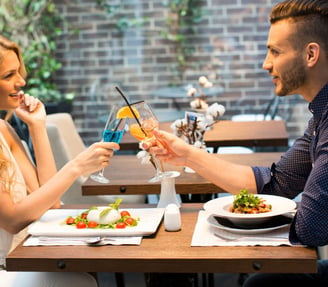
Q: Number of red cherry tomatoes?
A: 7